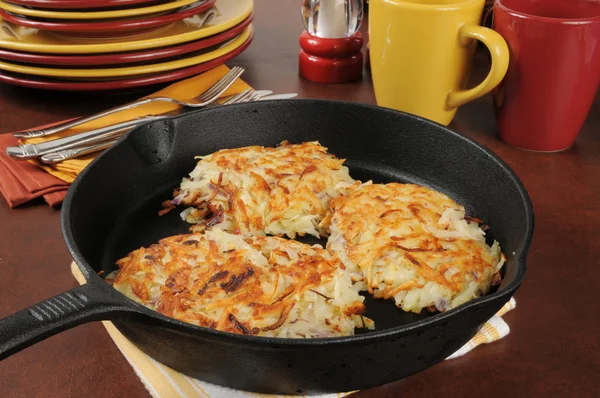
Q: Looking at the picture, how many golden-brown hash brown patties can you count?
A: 3